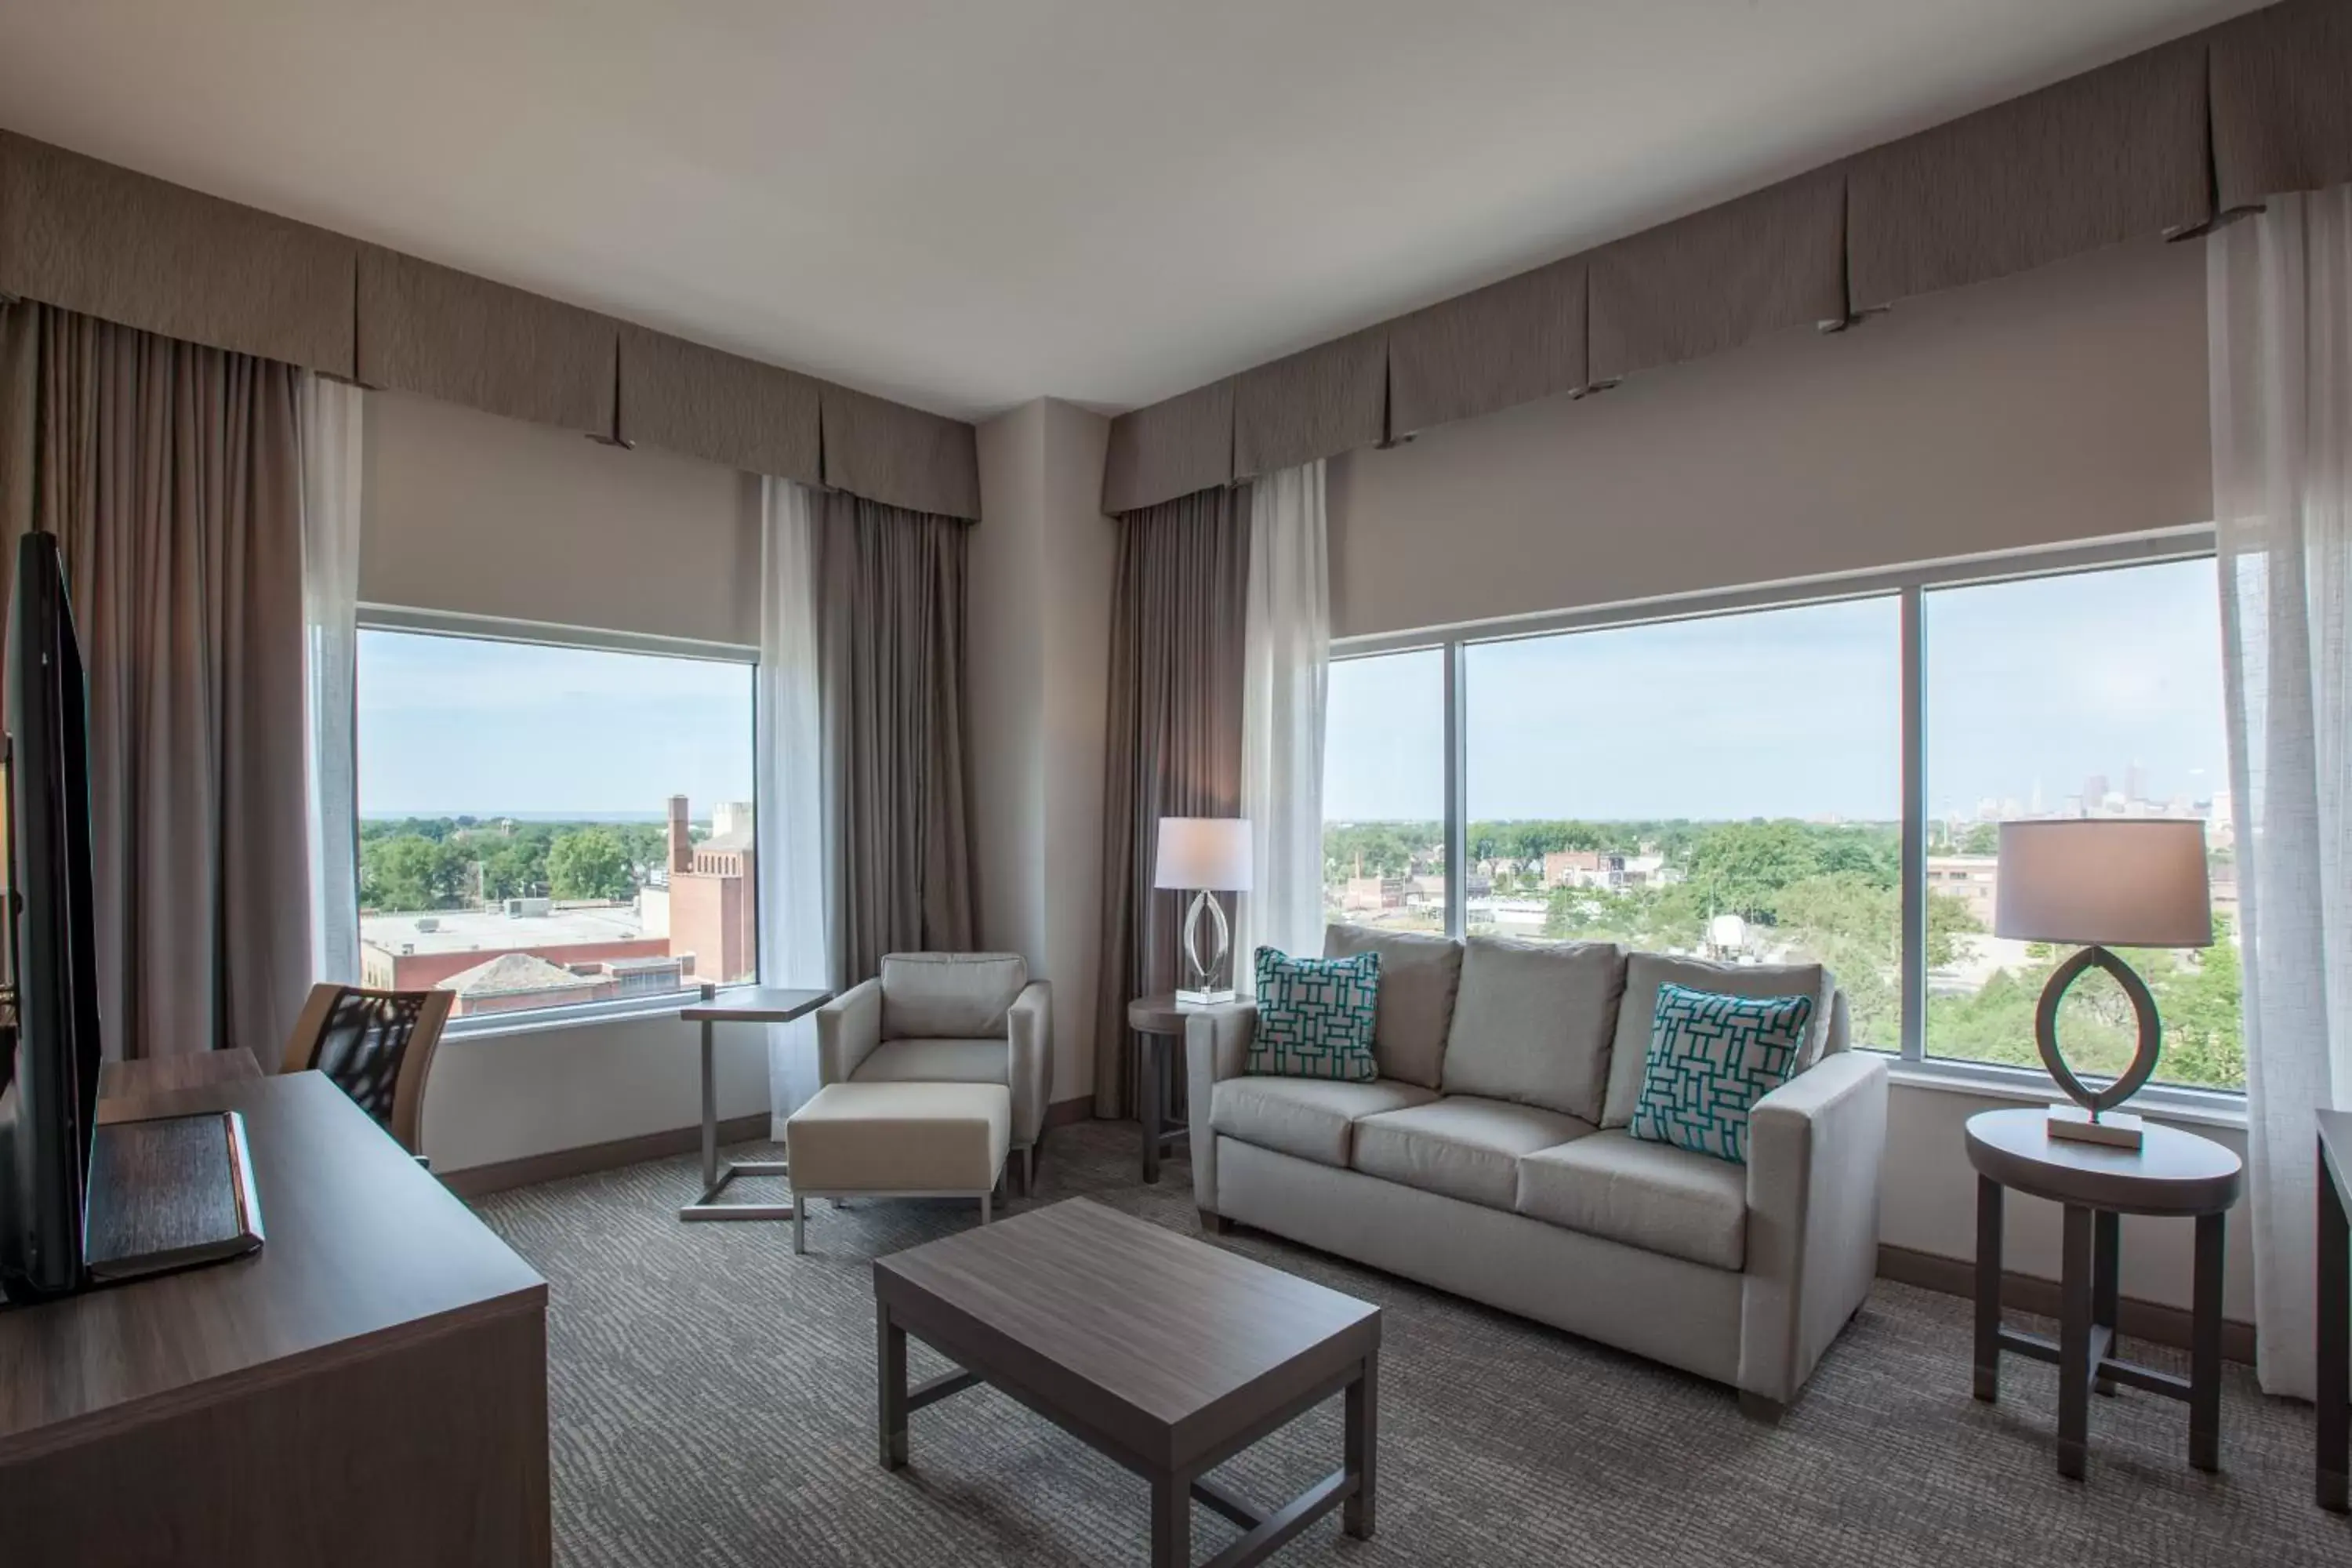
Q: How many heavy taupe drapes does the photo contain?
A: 3